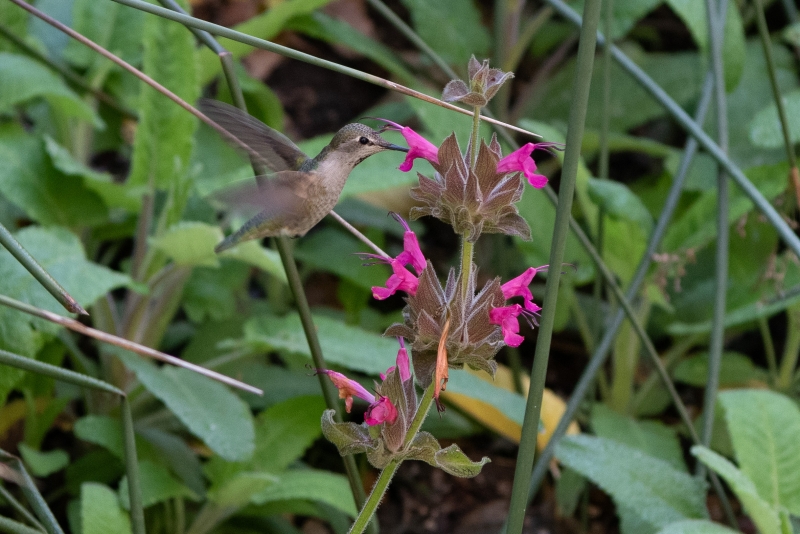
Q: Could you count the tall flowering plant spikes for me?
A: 1